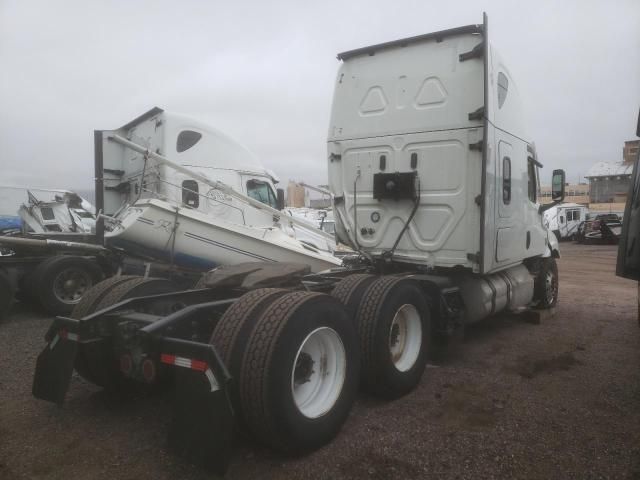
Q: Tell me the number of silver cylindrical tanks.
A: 1